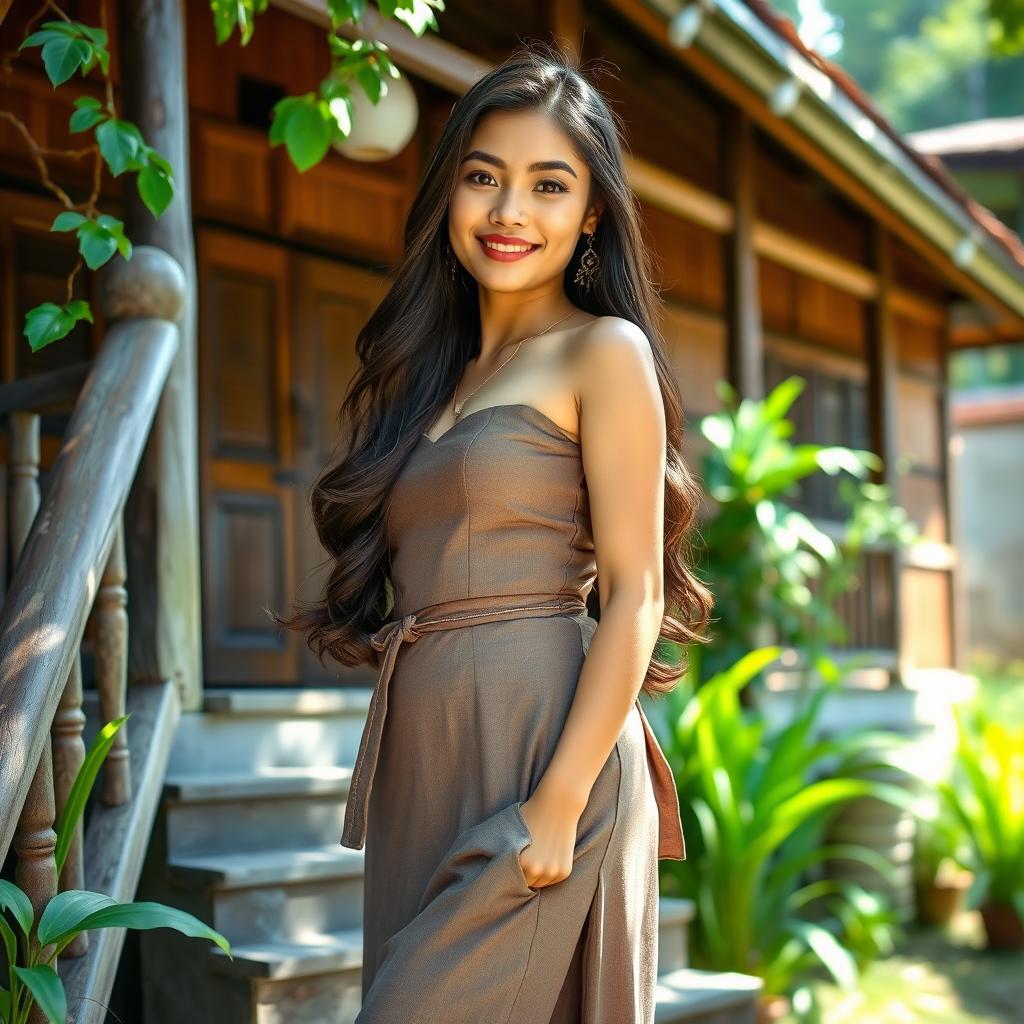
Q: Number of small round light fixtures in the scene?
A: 3